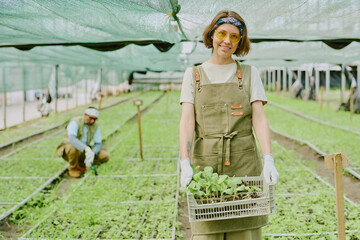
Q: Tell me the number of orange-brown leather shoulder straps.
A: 2